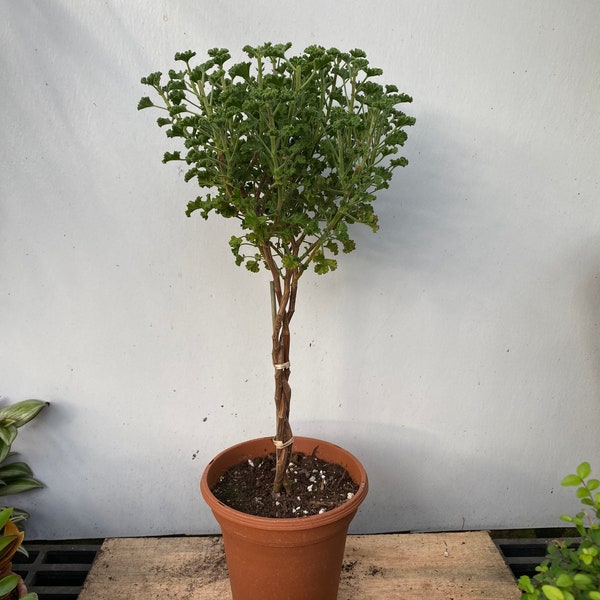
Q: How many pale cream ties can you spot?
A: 2